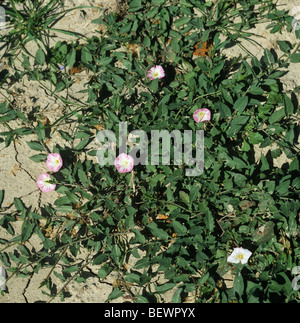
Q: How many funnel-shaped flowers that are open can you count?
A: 6